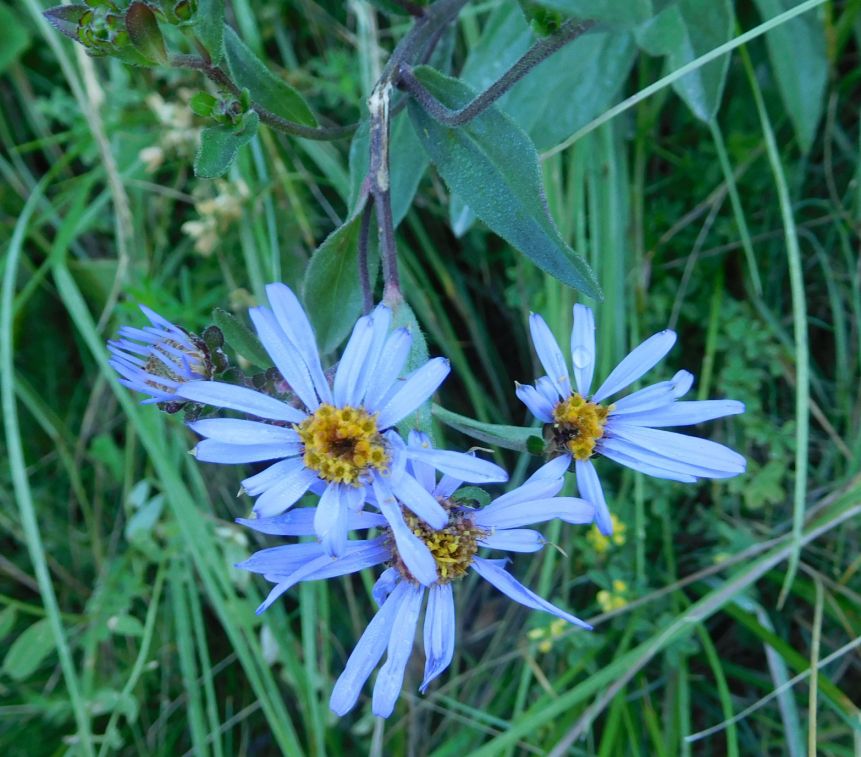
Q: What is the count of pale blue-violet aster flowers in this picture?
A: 4